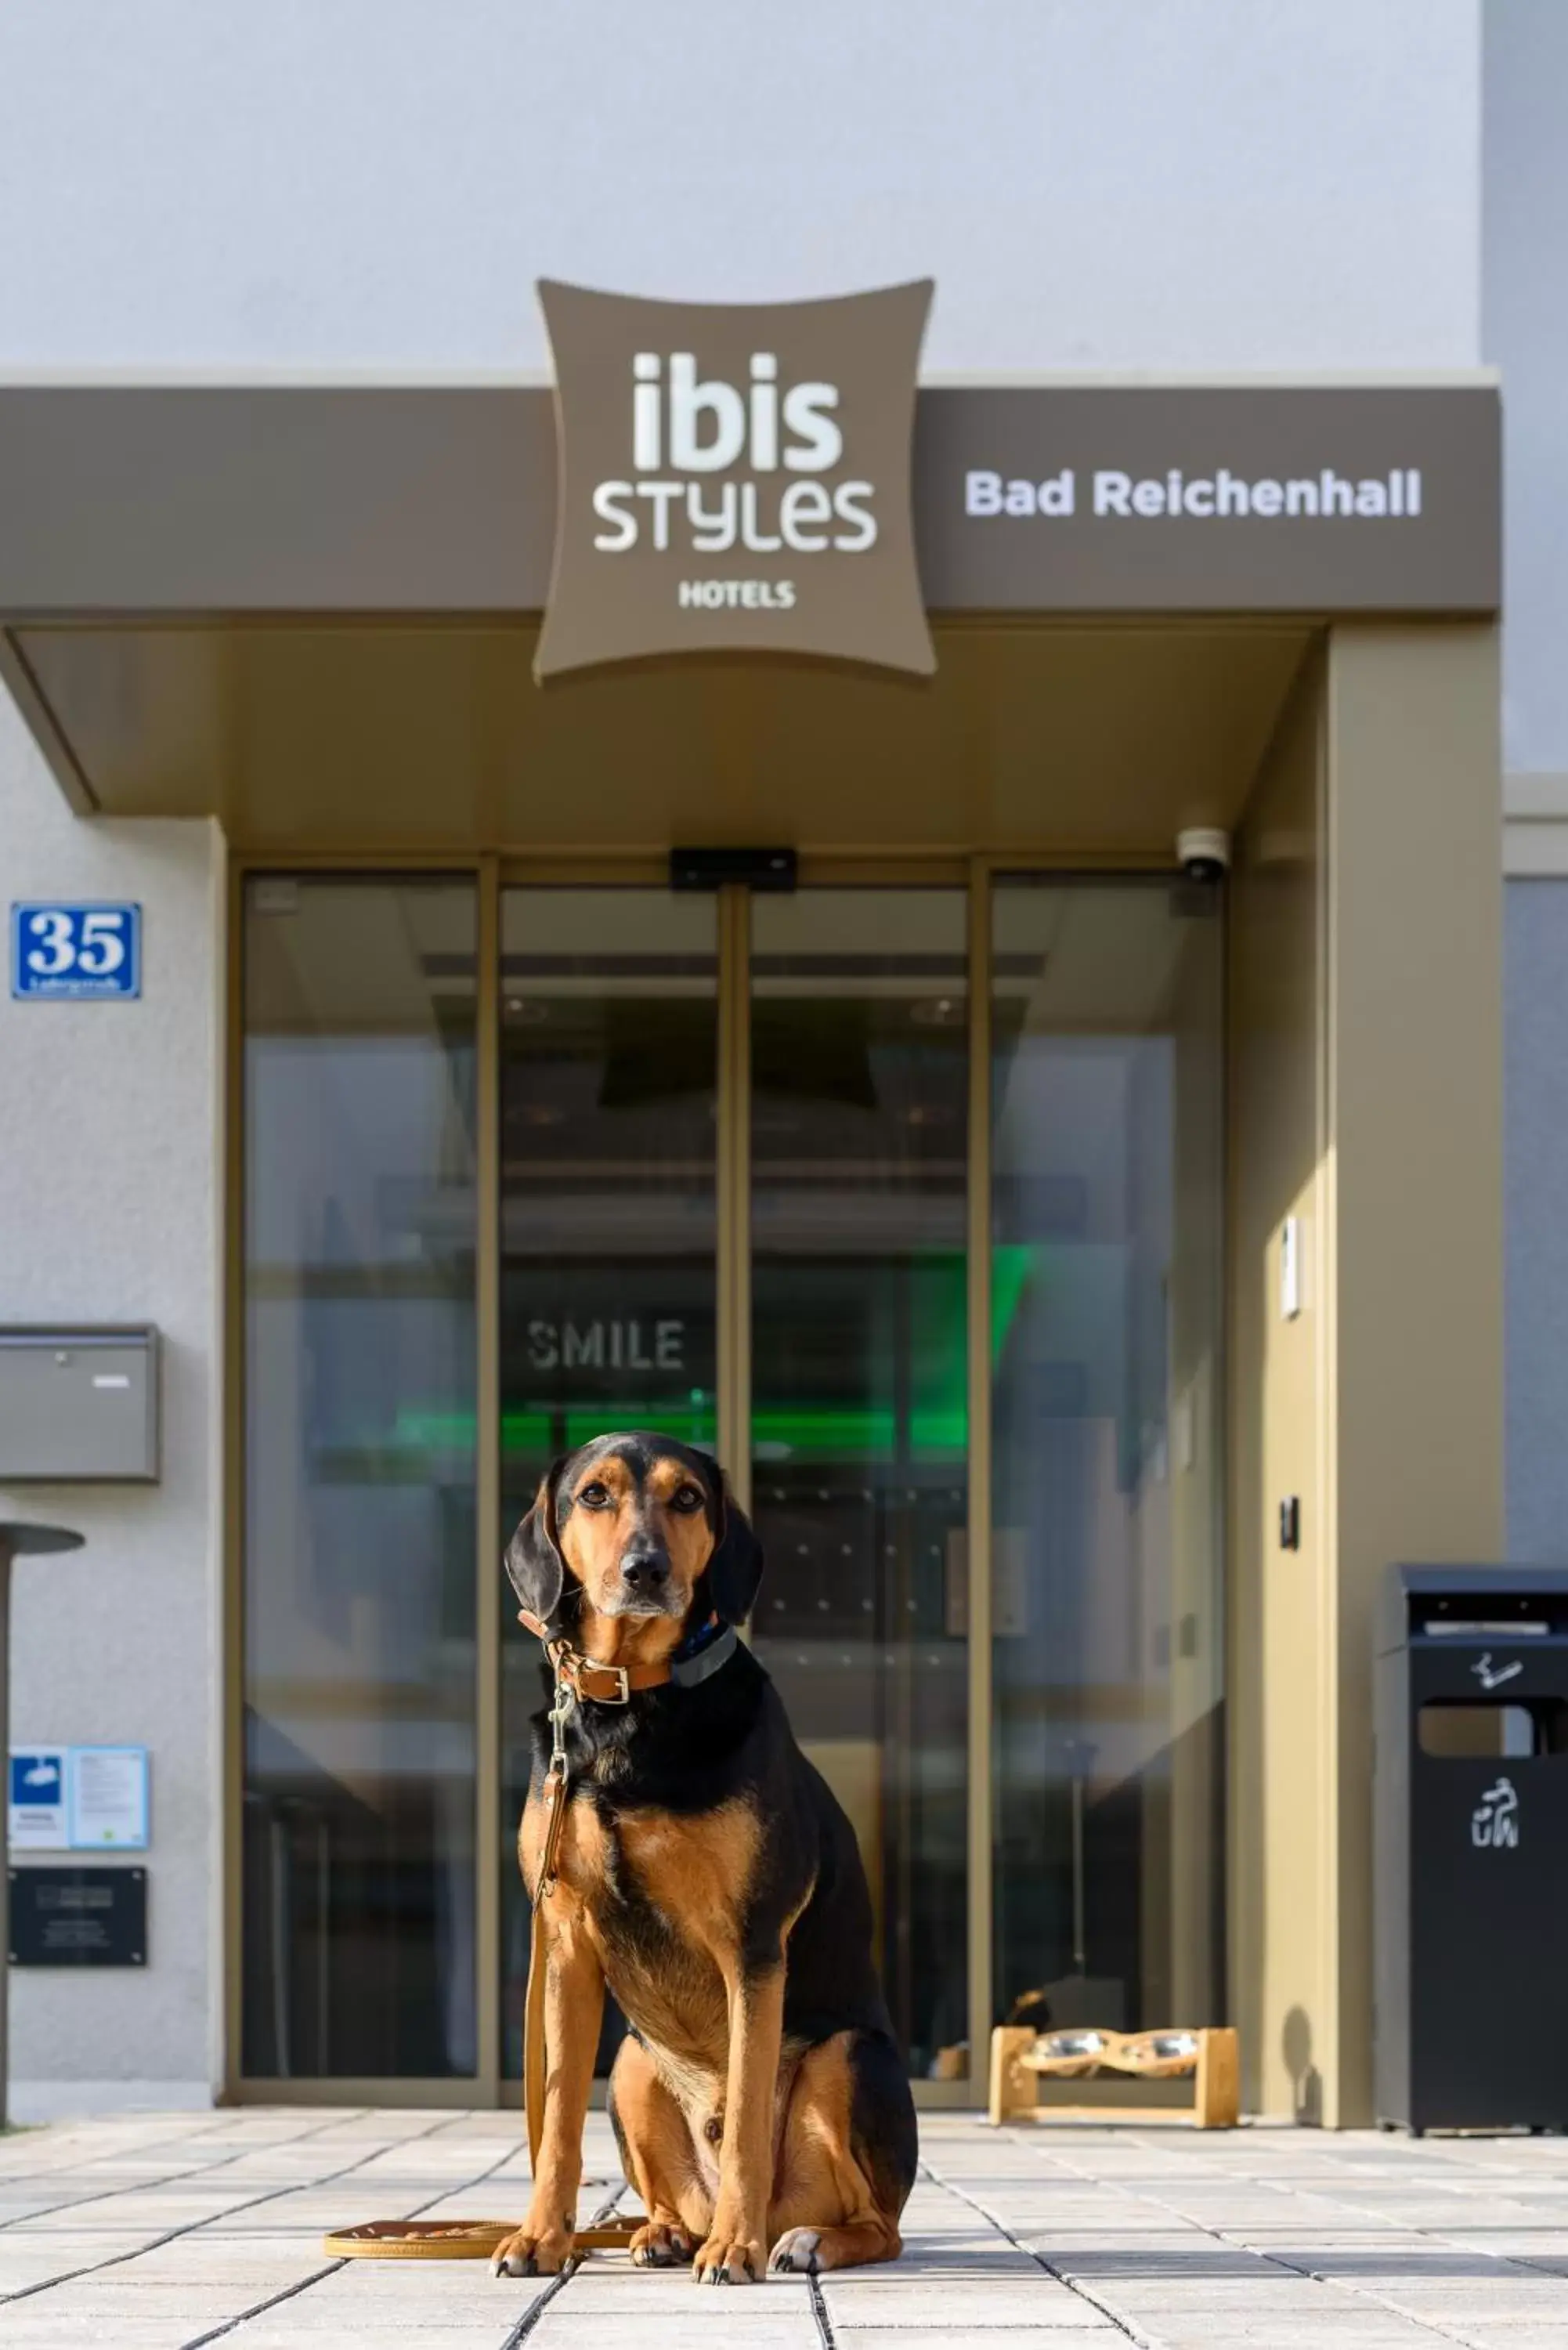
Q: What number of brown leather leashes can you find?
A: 1